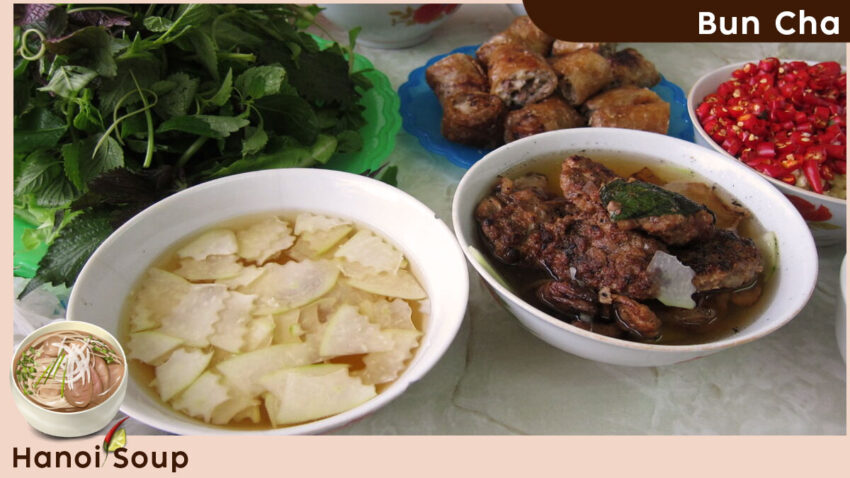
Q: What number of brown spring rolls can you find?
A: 9